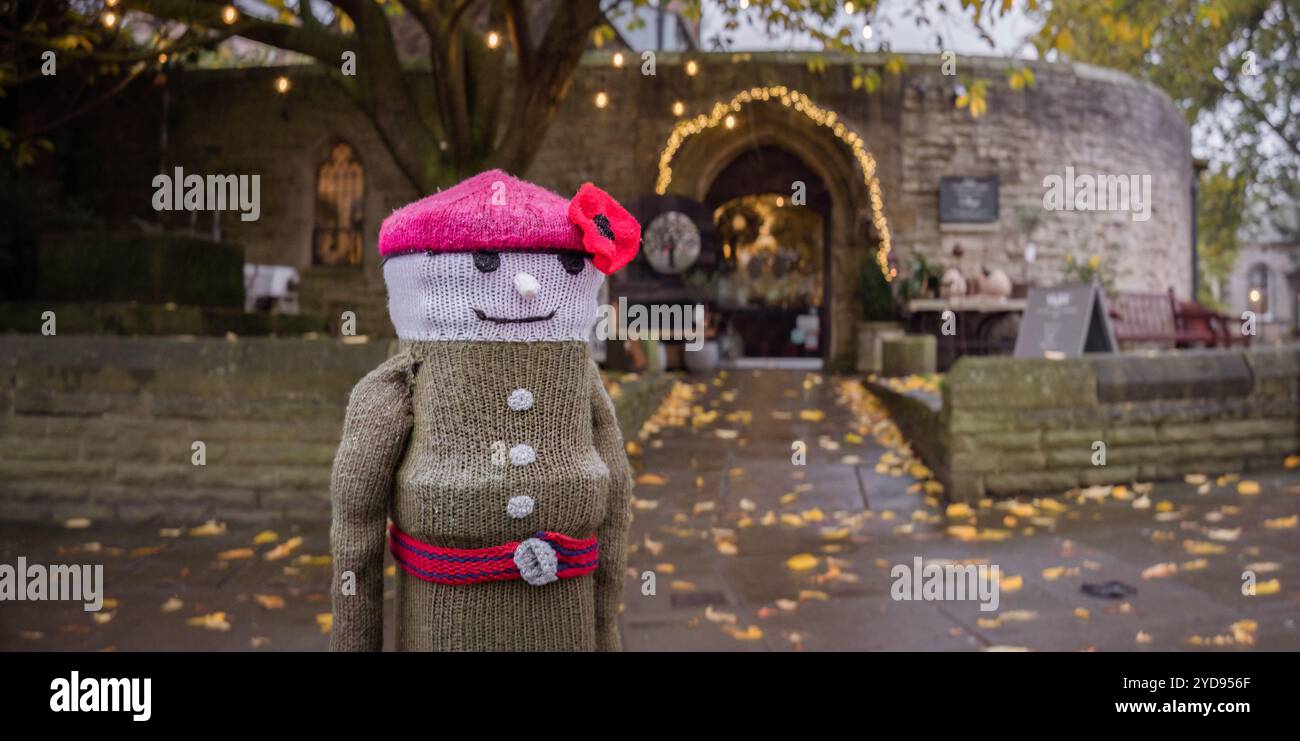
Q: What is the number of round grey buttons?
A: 3